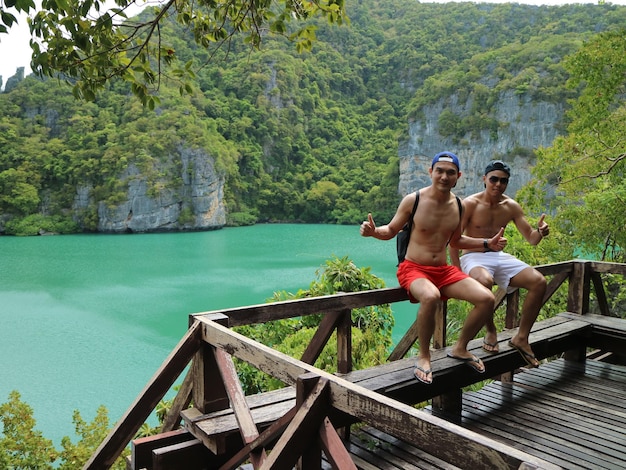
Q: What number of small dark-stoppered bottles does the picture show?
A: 0